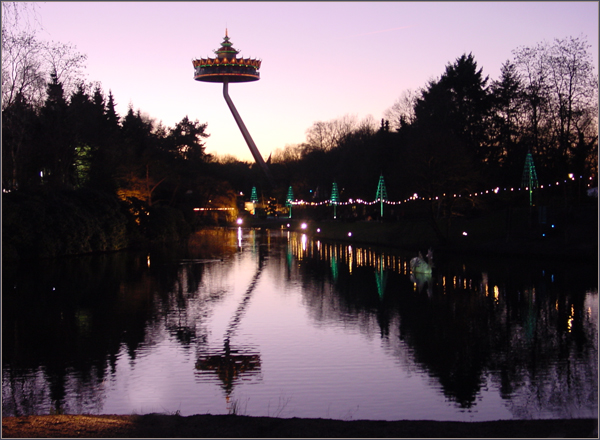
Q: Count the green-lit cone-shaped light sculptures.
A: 5